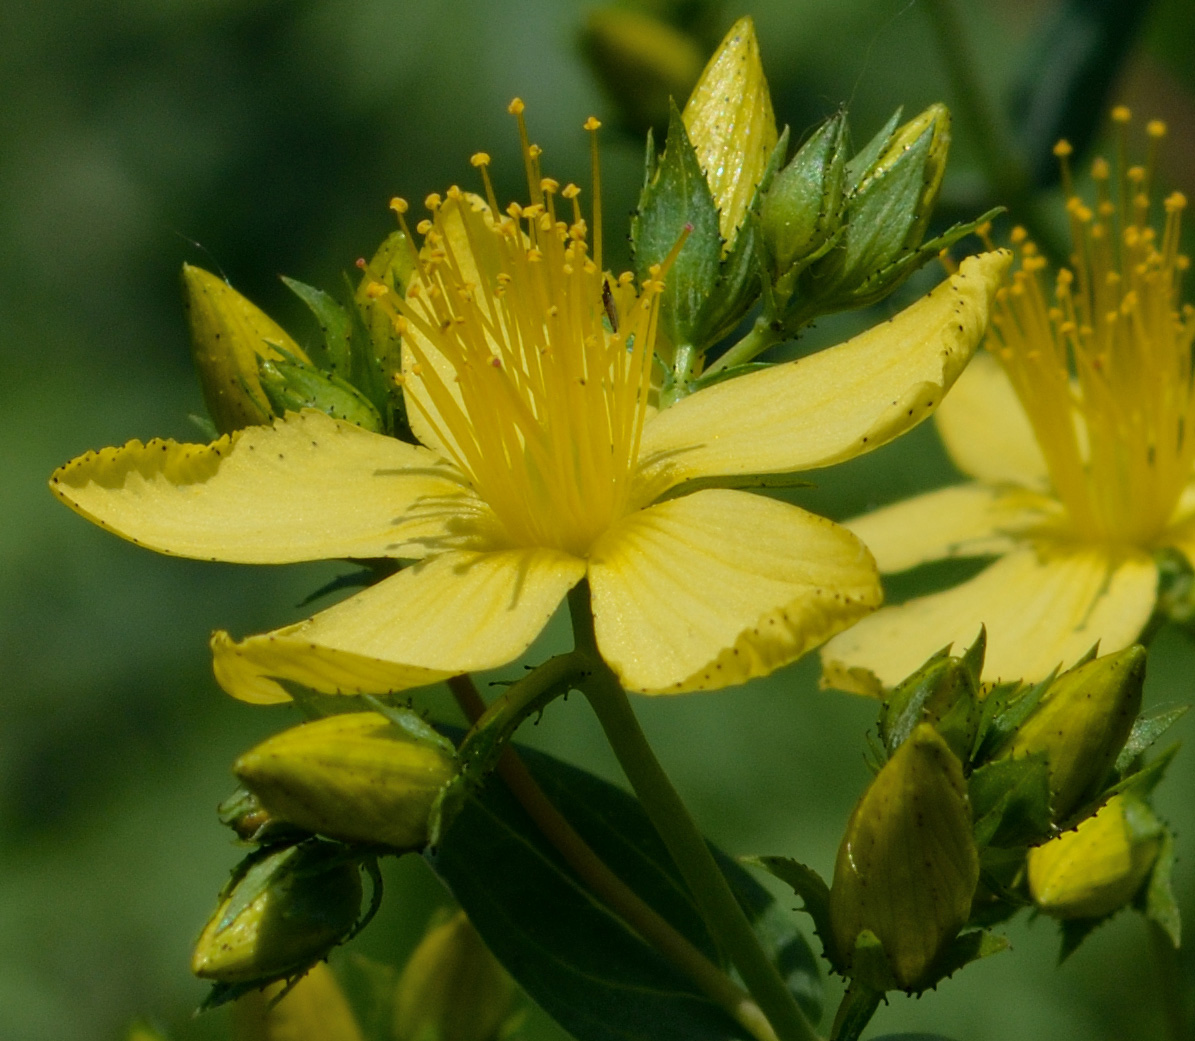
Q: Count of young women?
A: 0